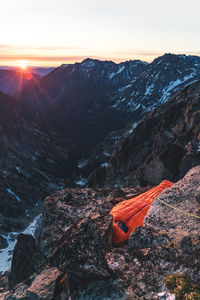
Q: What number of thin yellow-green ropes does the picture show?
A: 1